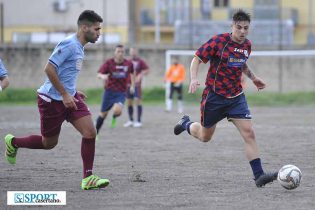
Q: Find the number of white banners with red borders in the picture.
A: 0